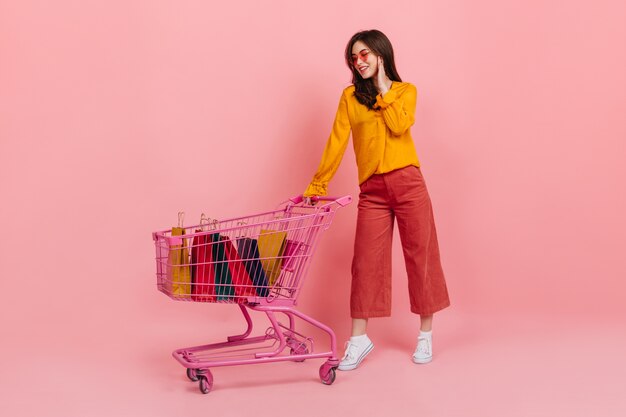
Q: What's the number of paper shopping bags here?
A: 6